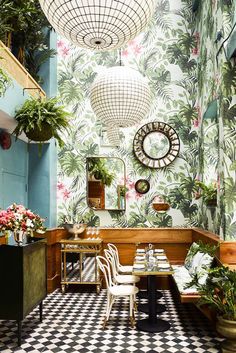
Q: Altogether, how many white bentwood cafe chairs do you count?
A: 3